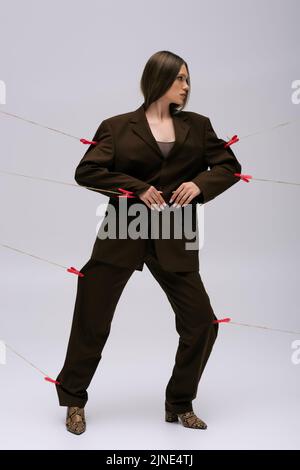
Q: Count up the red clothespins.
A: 7